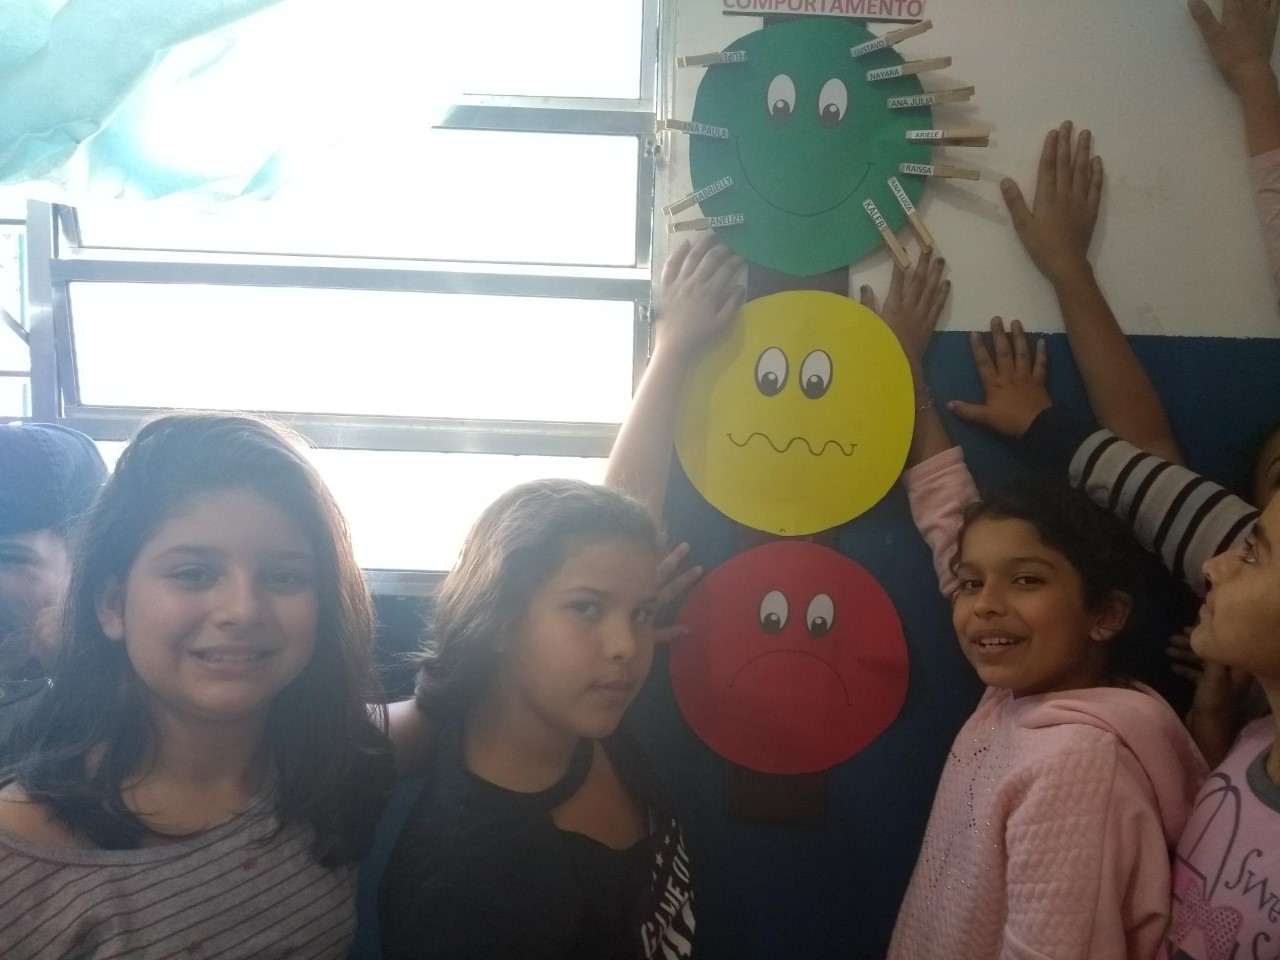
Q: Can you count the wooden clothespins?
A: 11